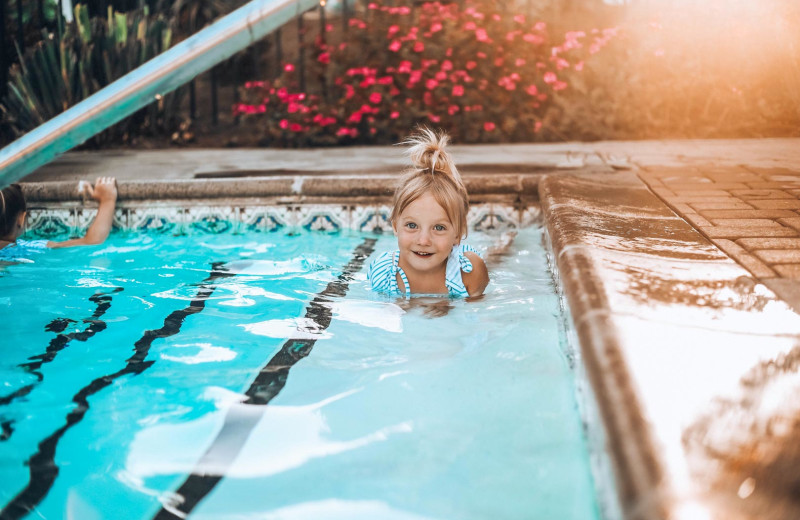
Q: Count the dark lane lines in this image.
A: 3